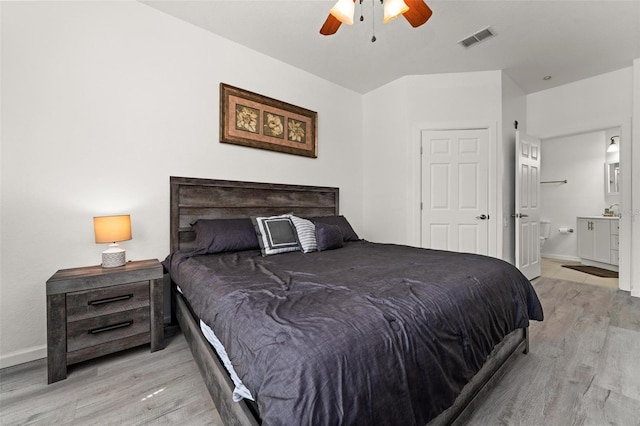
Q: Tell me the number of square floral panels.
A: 3